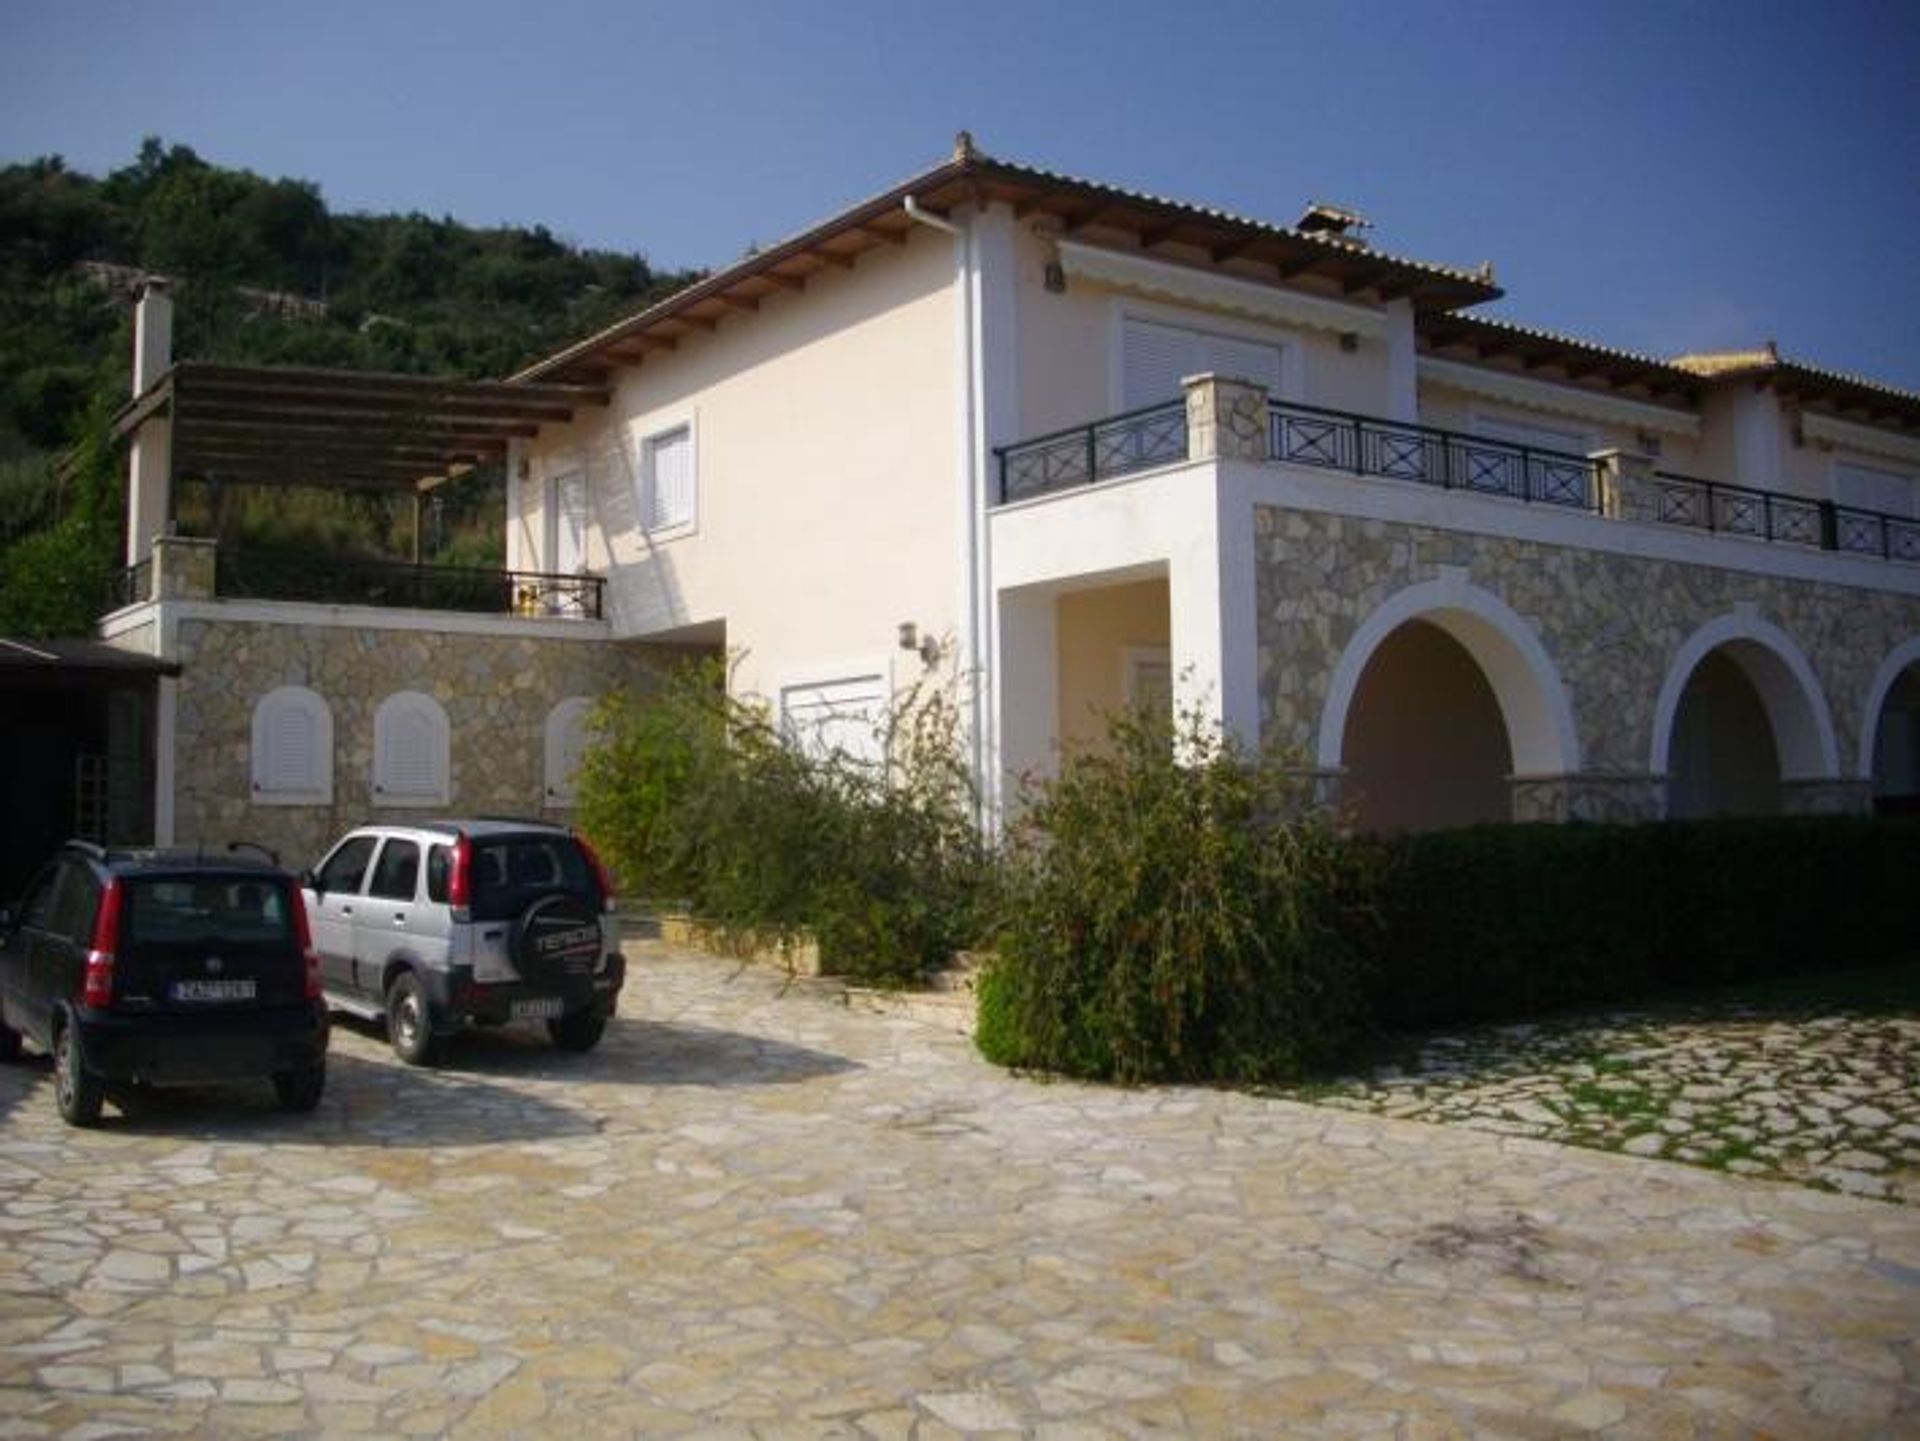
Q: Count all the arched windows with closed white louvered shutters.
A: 3